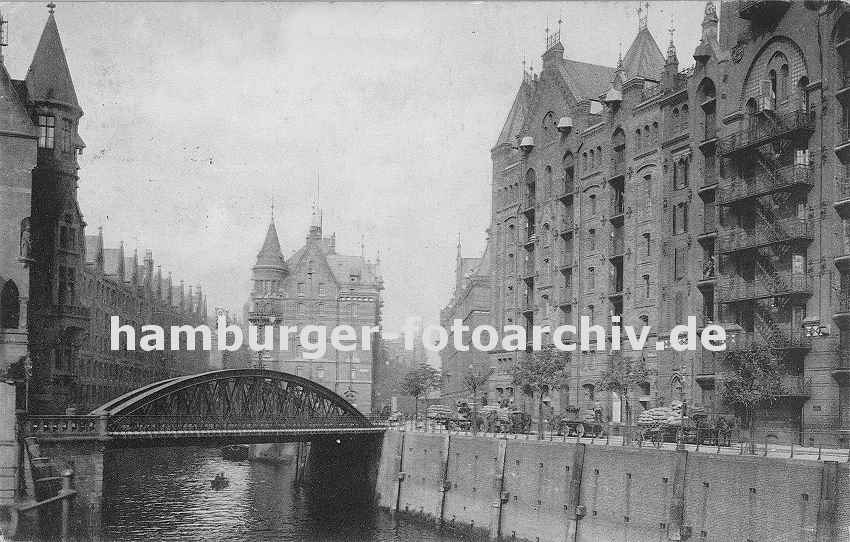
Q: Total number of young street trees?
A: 5